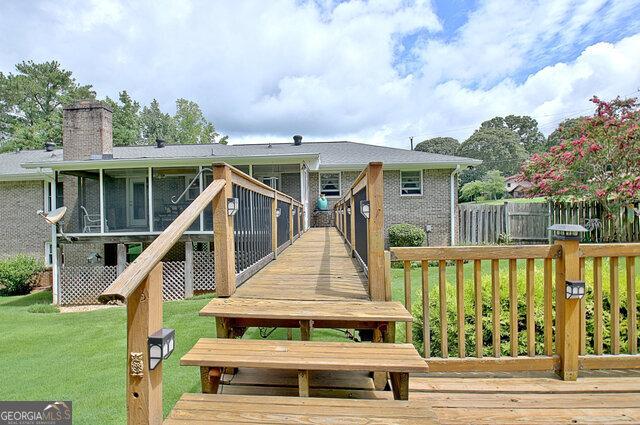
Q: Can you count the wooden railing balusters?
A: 13